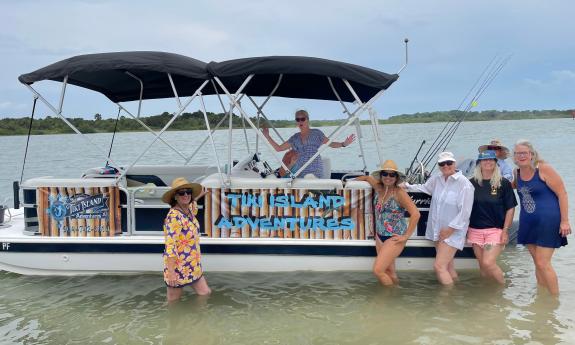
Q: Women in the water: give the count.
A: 5